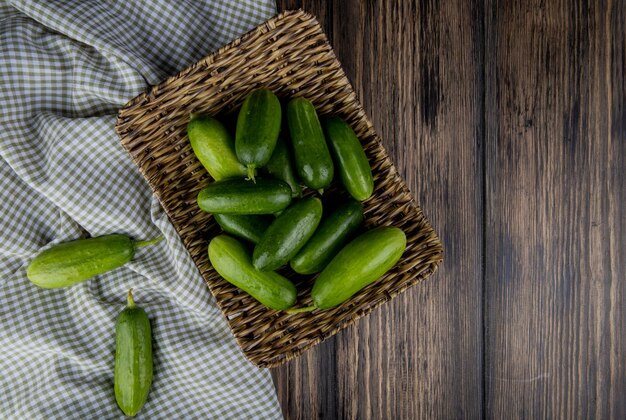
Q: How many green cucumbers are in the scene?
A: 13